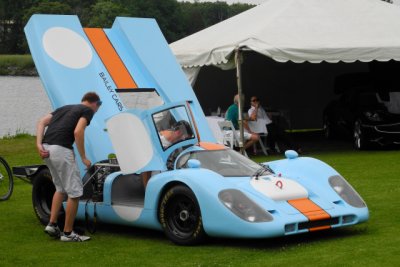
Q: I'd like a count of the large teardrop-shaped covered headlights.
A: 2